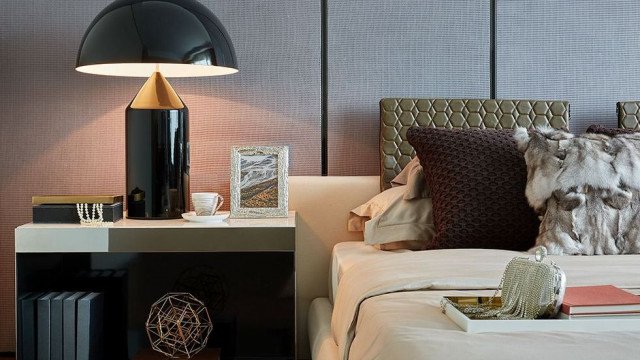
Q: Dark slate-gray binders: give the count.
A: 5